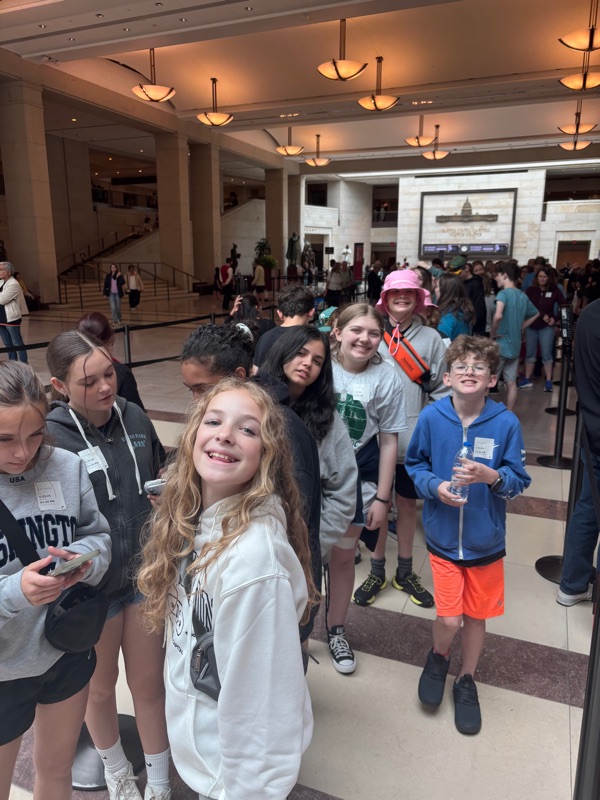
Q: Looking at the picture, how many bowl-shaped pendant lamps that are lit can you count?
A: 12